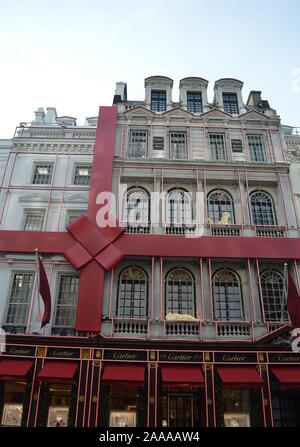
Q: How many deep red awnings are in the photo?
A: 6